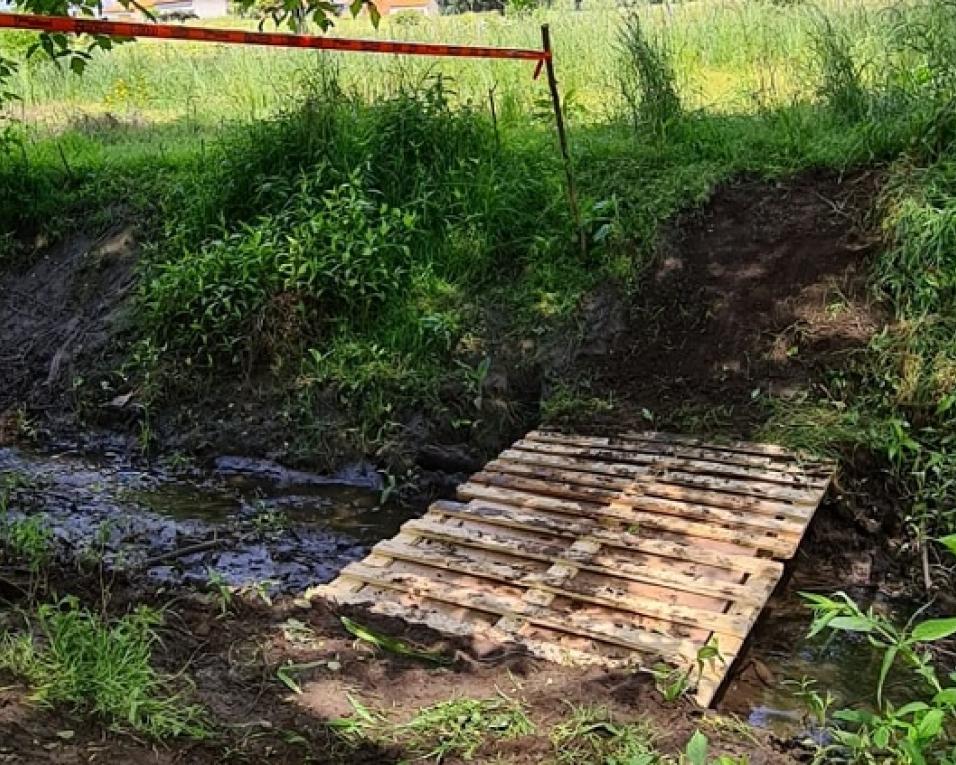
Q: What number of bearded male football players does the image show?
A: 0